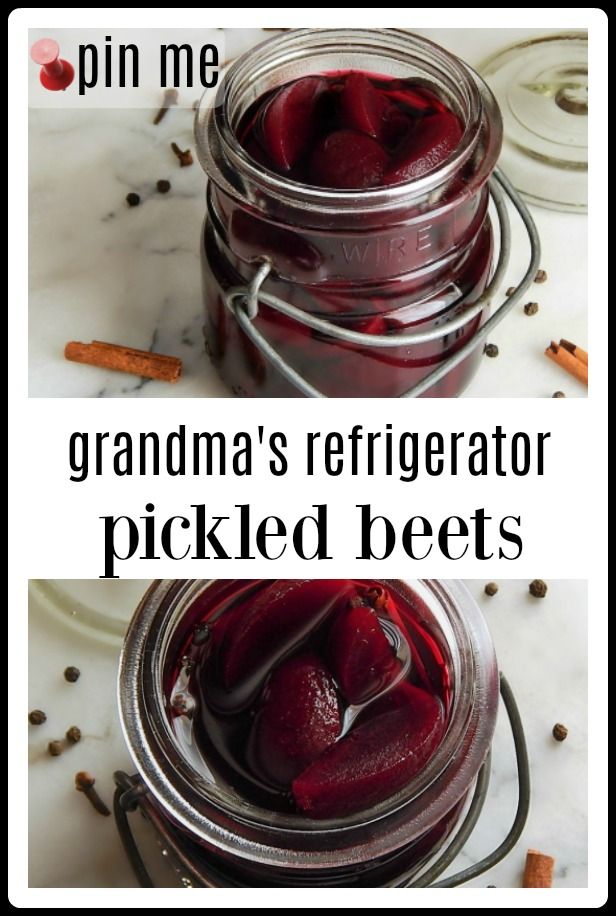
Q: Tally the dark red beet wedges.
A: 8